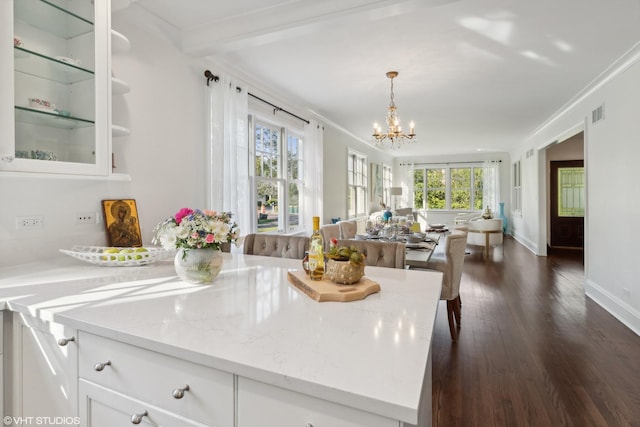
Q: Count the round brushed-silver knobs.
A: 4